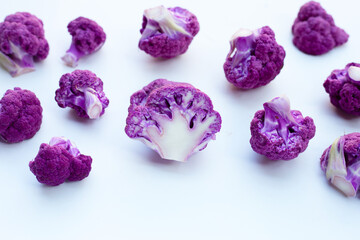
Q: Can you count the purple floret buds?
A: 12